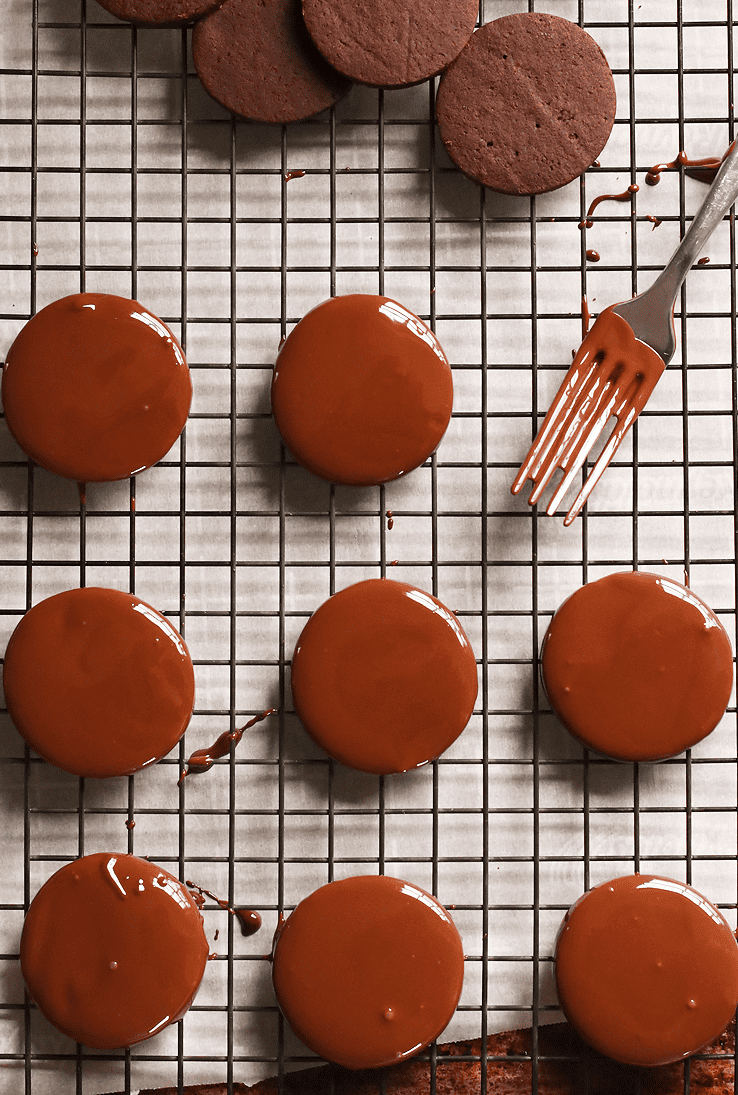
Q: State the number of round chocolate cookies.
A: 12